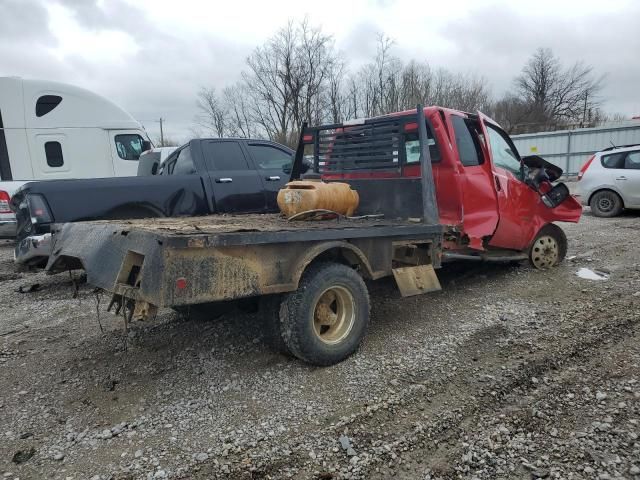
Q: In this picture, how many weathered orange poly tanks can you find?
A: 1